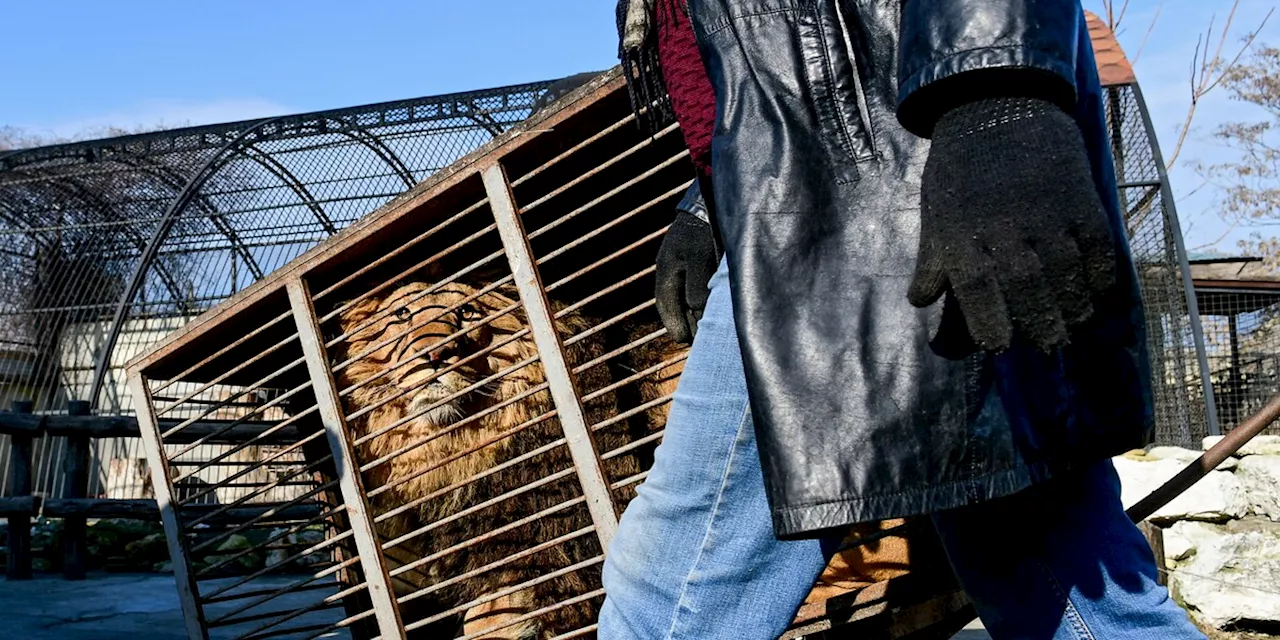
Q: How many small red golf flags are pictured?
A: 0